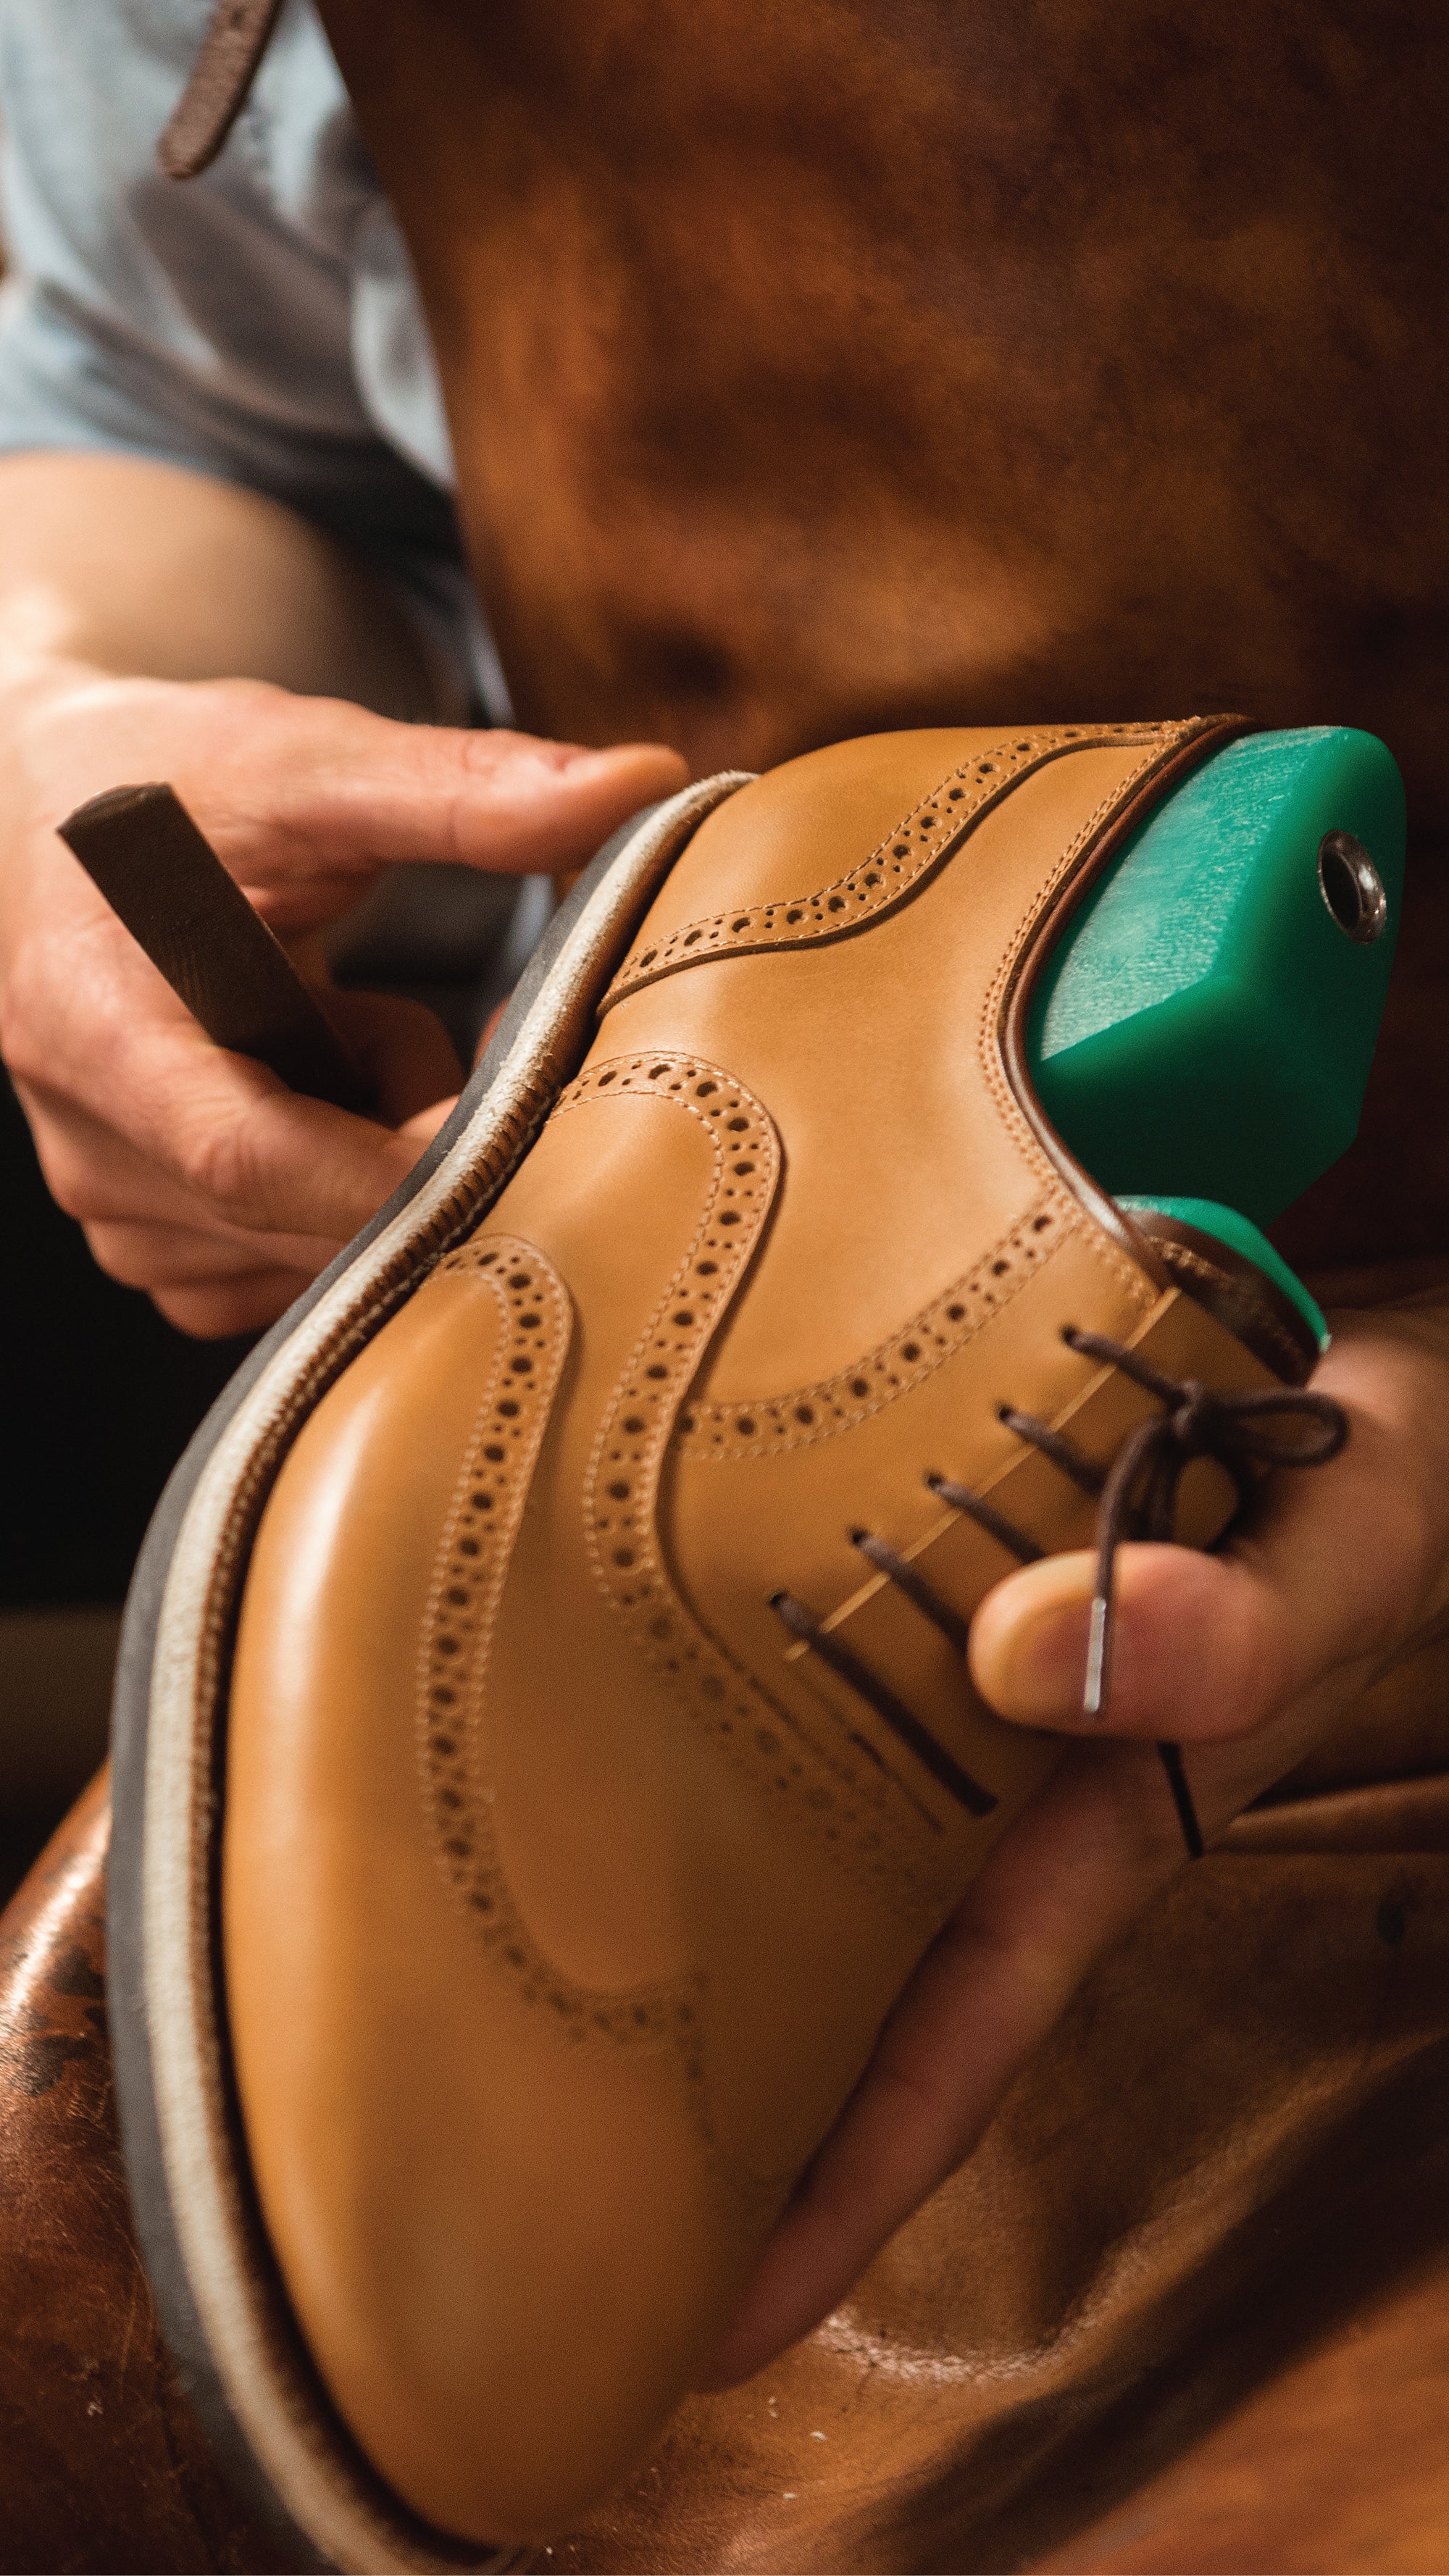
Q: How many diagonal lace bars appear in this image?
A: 5